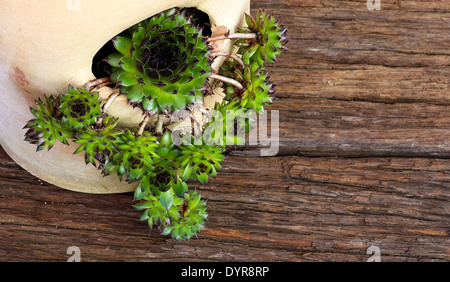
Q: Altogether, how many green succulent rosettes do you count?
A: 12